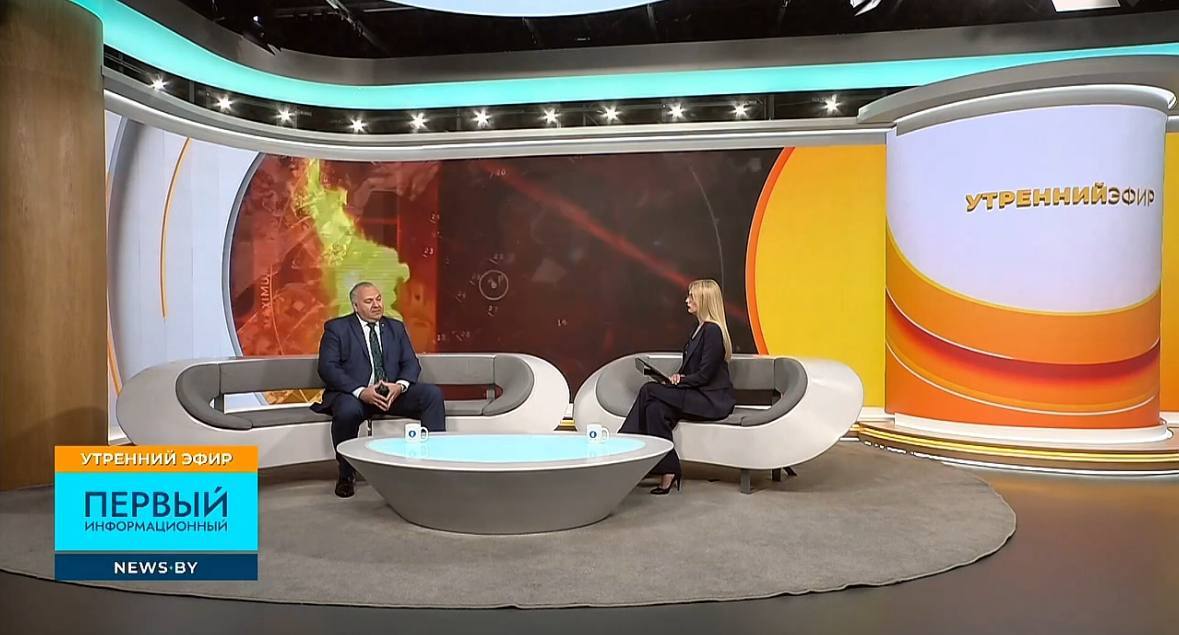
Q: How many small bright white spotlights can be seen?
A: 11